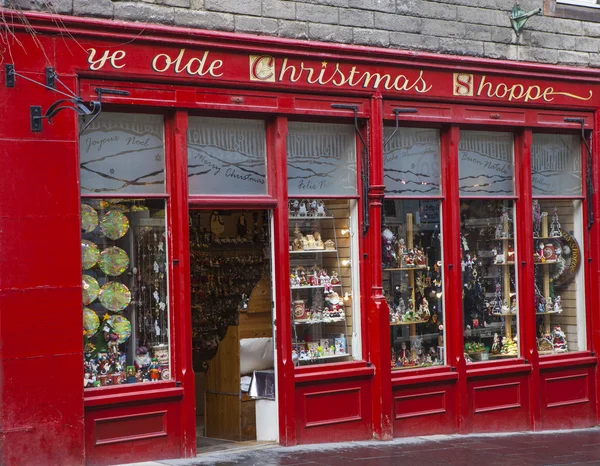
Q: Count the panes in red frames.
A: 11